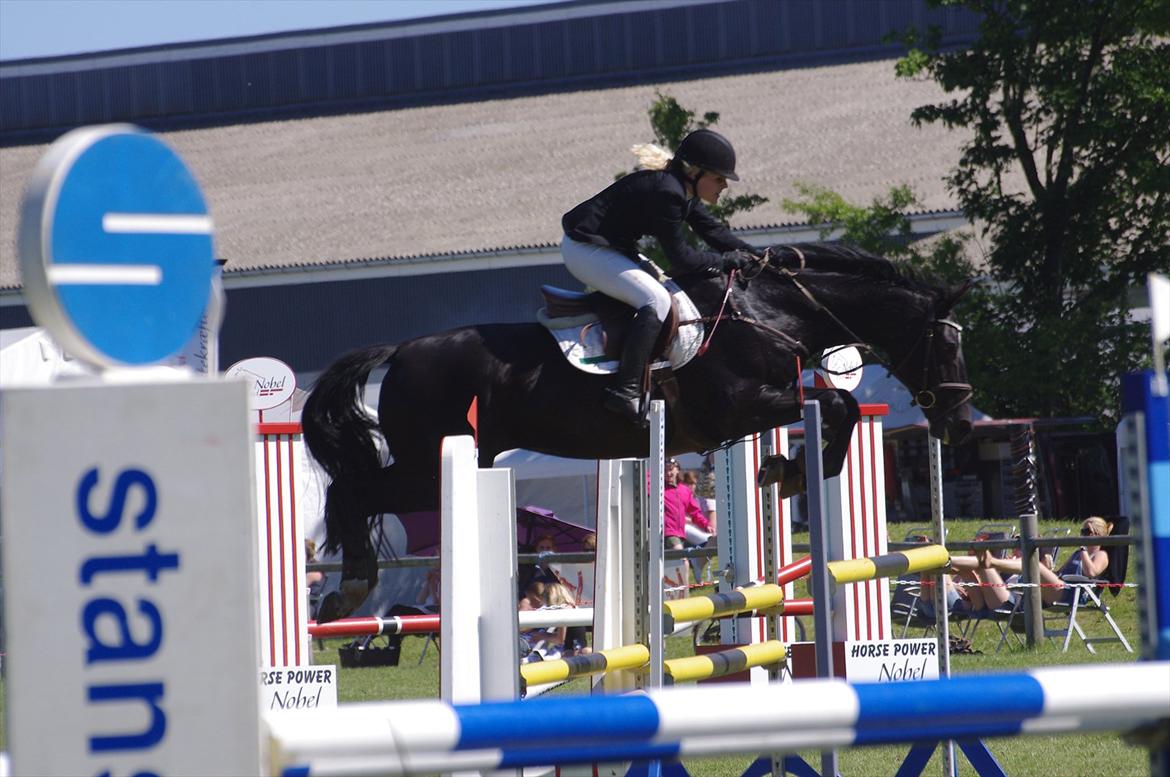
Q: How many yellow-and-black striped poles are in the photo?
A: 4